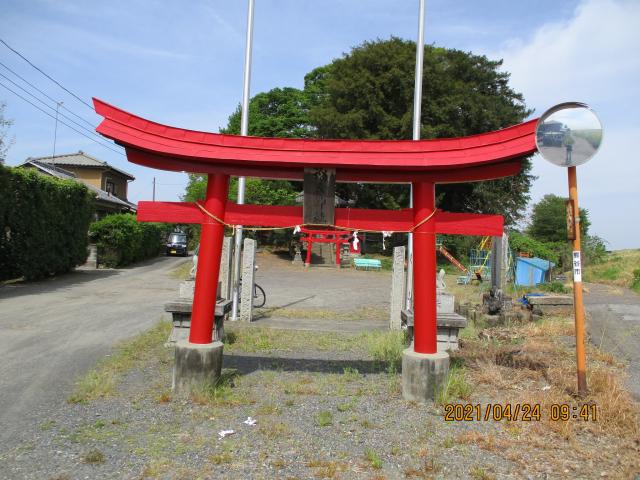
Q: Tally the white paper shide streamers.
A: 3